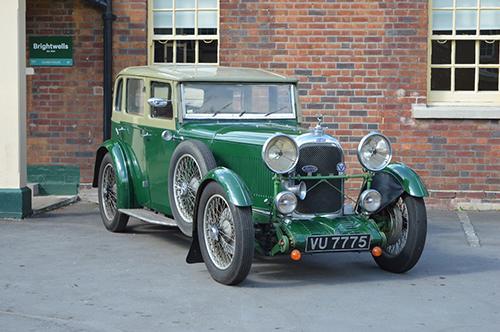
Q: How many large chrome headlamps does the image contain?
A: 2